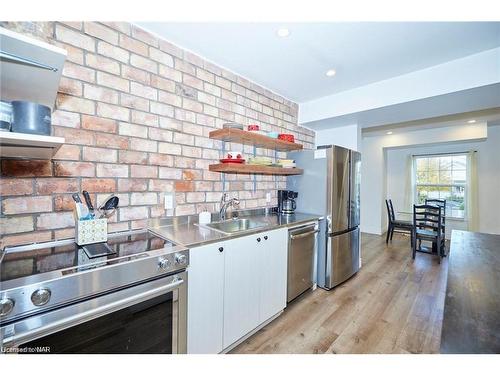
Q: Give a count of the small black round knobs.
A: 3